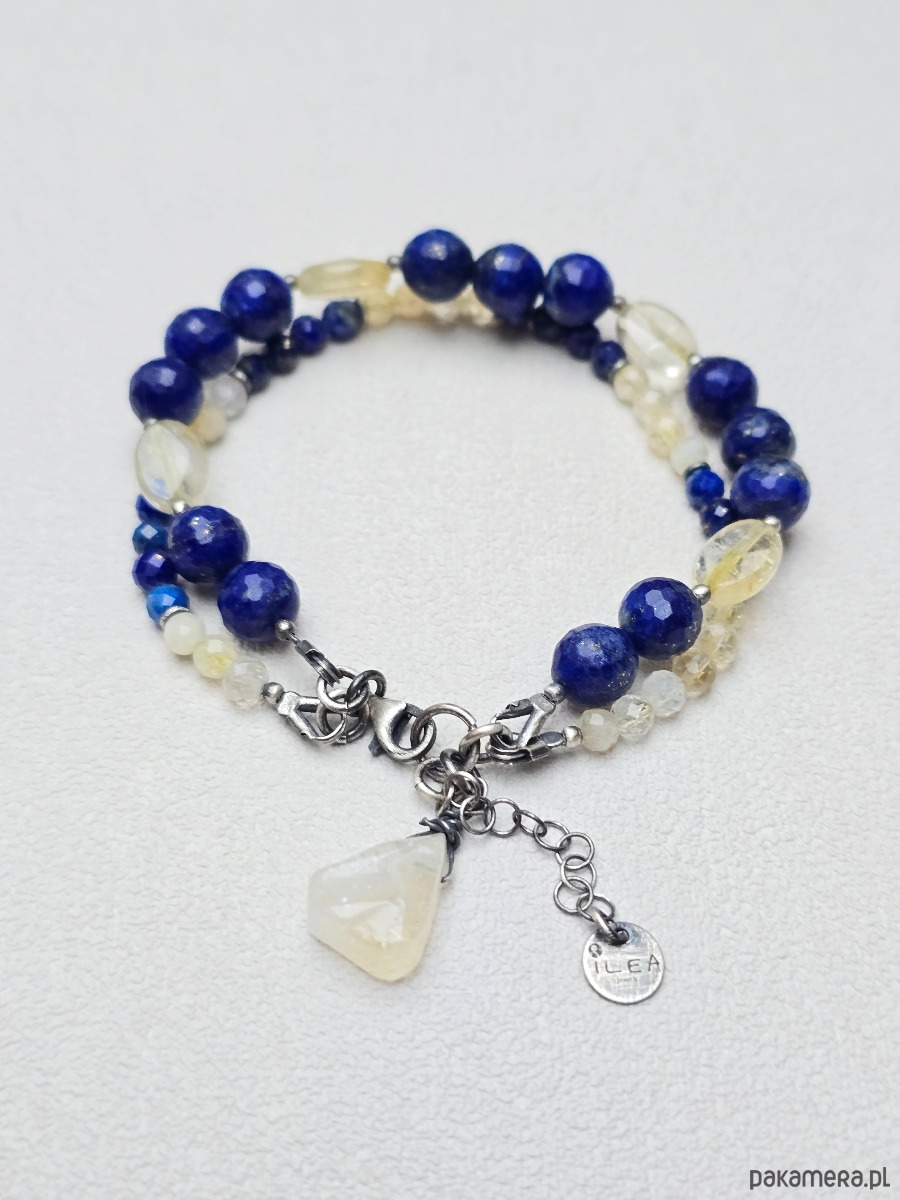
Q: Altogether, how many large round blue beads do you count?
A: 13